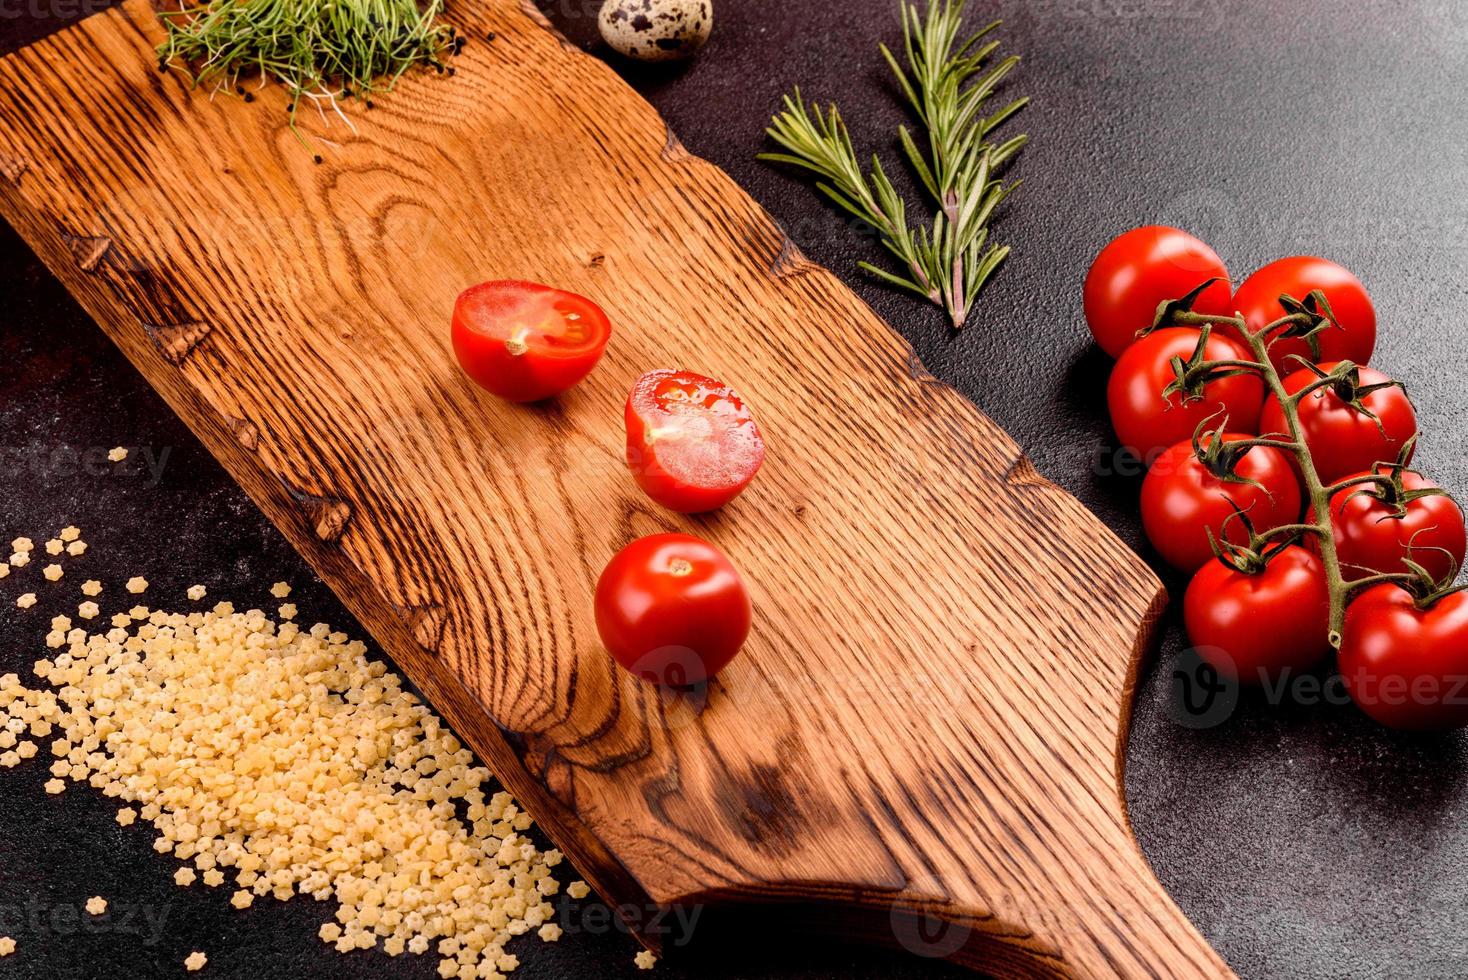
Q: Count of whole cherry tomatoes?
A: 9